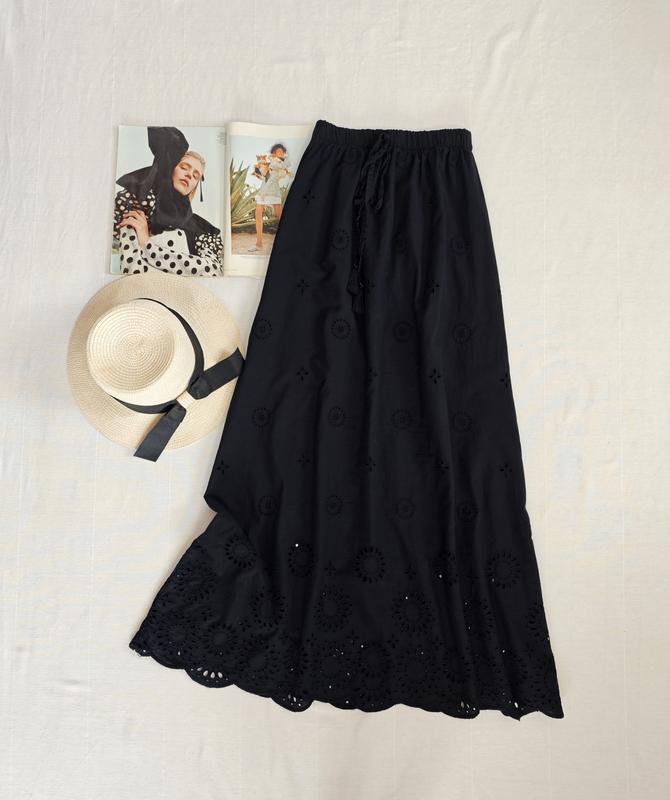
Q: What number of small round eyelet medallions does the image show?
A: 15